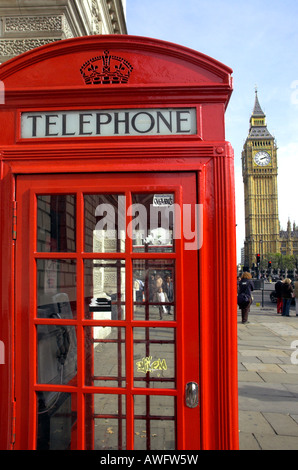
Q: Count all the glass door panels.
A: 12